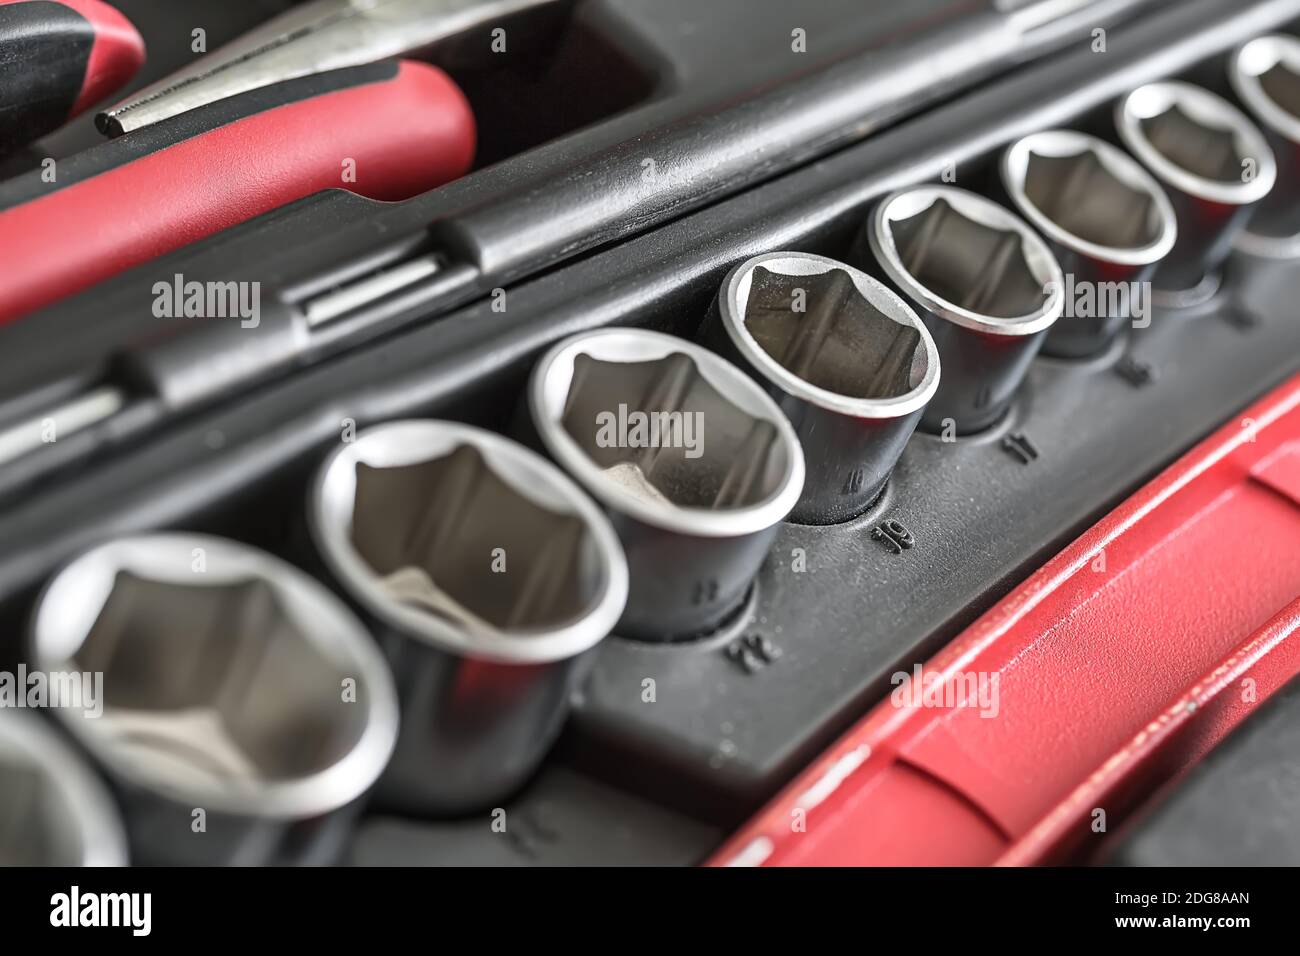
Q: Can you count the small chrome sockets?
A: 9